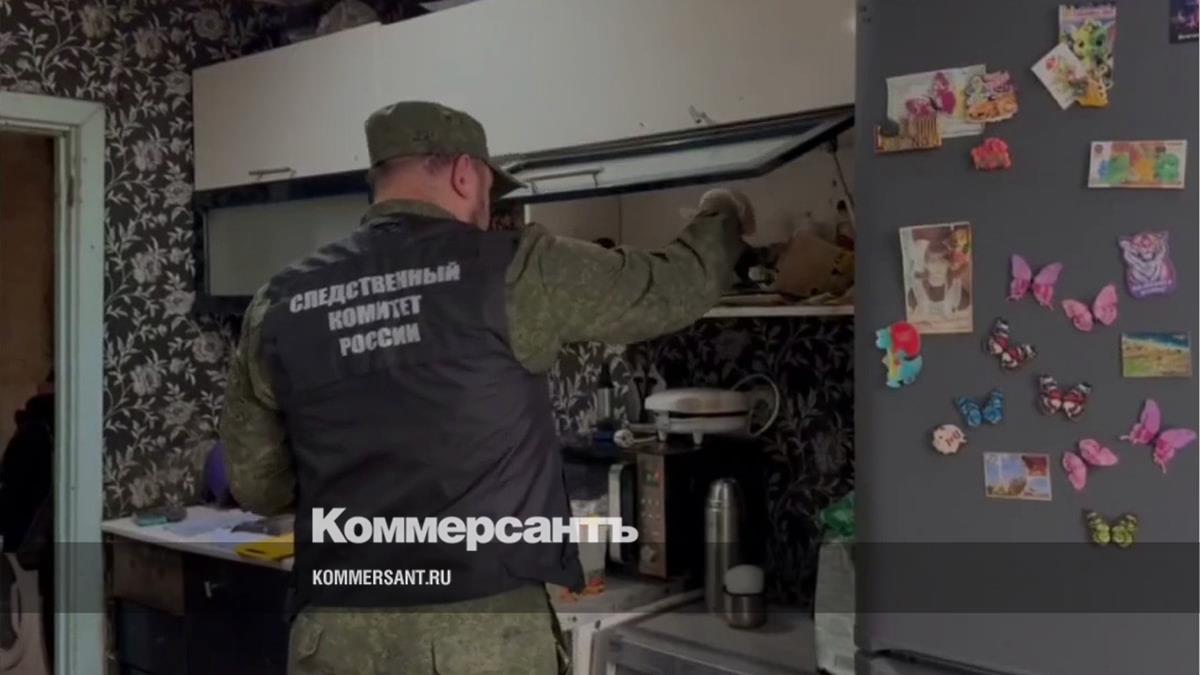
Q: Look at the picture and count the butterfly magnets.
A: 9